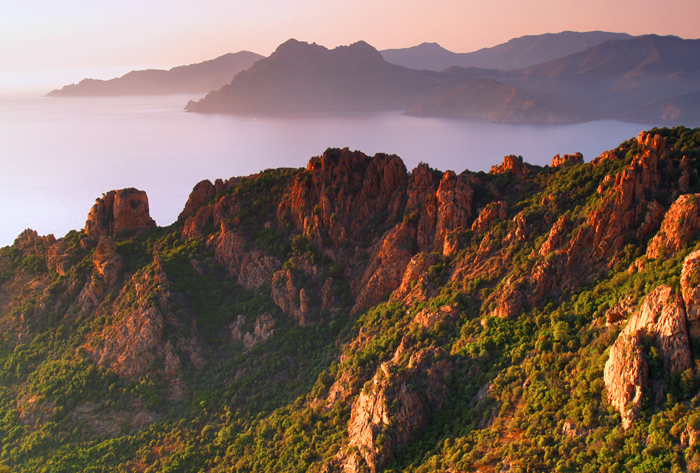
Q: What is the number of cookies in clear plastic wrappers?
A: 0